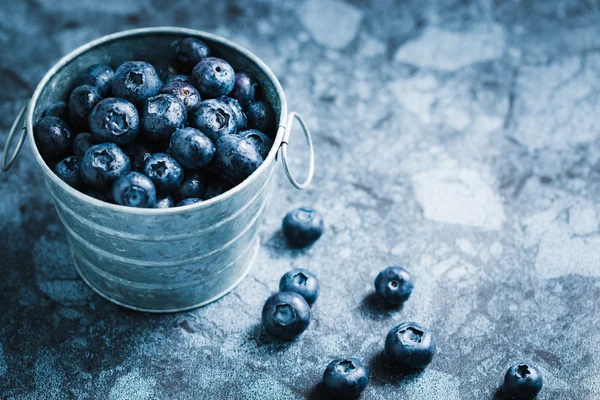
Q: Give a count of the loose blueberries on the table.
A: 7